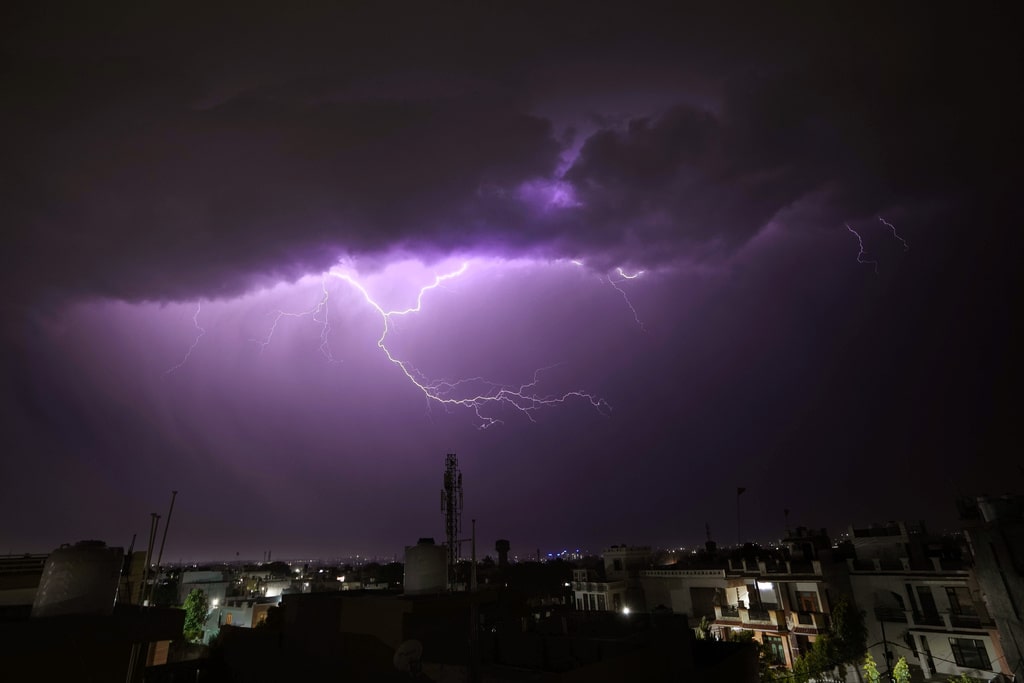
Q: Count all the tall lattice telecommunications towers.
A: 1